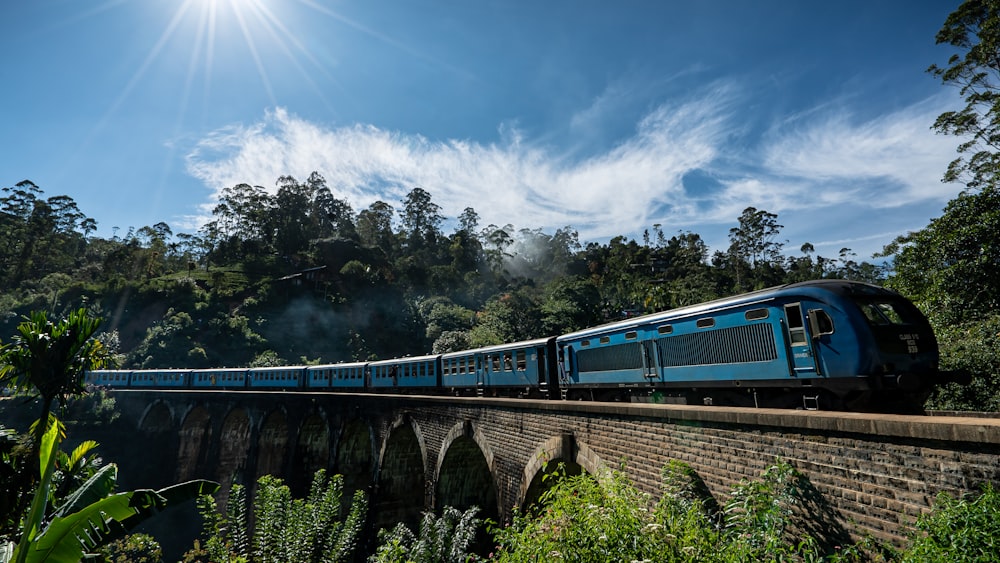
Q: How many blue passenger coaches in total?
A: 7